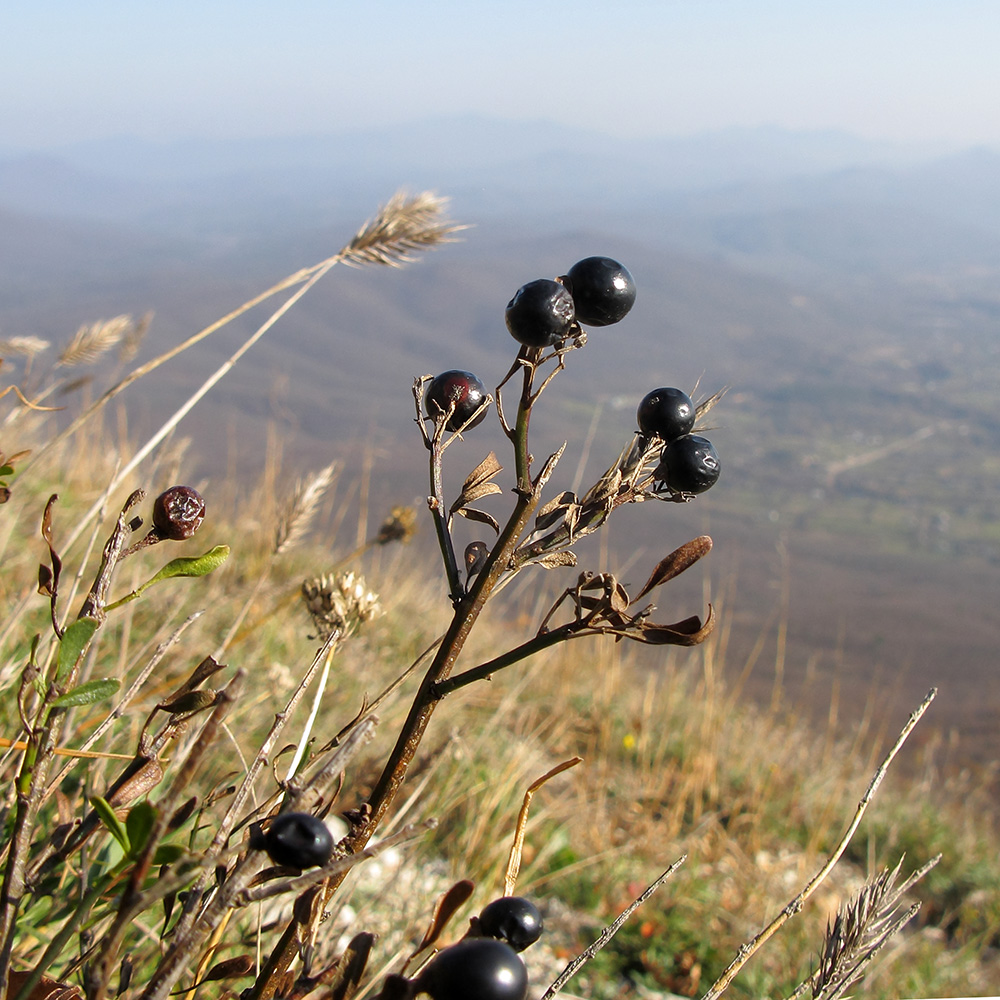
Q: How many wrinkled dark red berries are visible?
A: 1